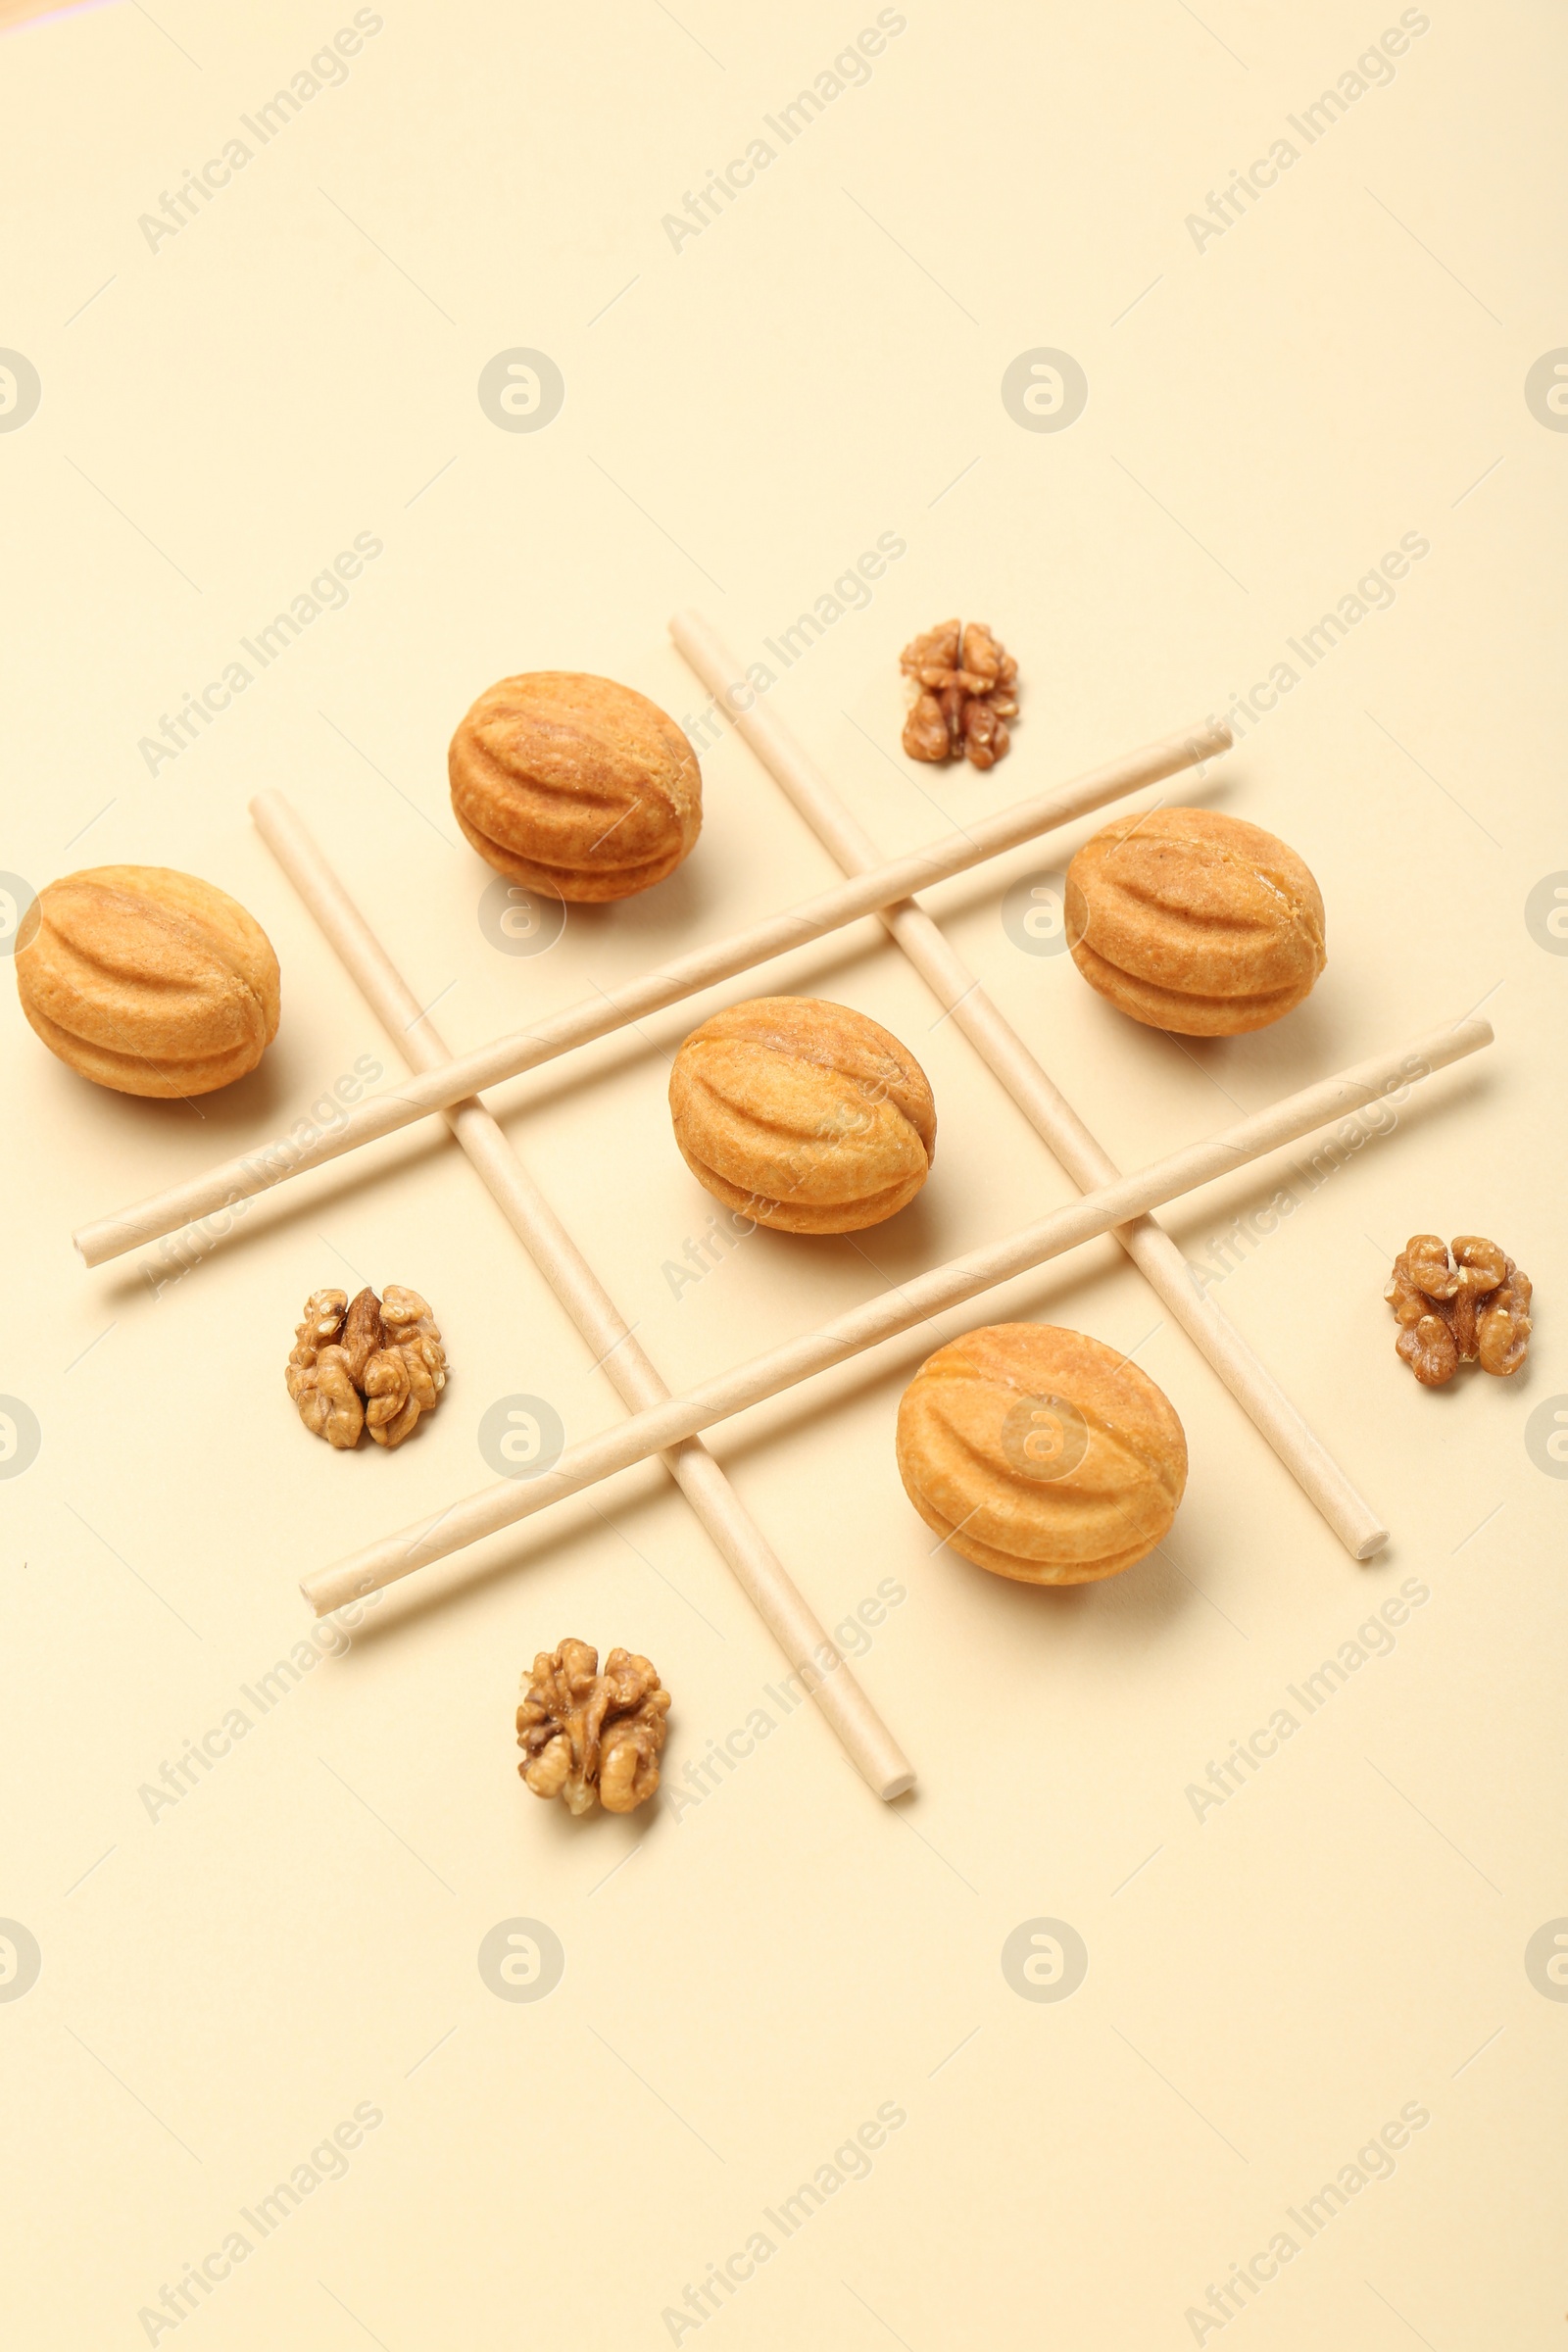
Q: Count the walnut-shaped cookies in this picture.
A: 5